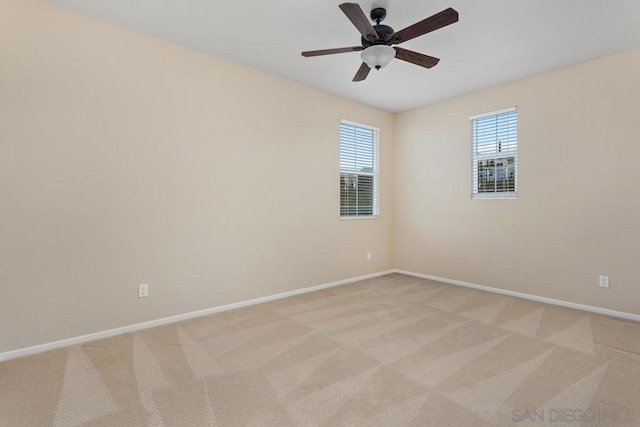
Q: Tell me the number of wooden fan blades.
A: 5